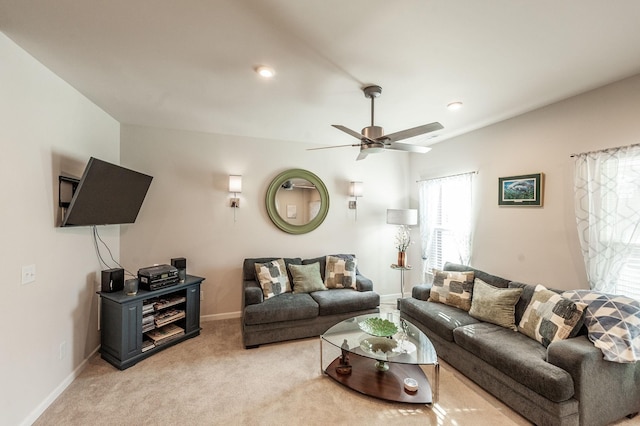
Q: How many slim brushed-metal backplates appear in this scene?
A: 2